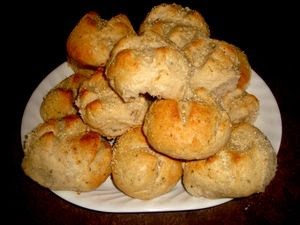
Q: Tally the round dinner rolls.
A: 11